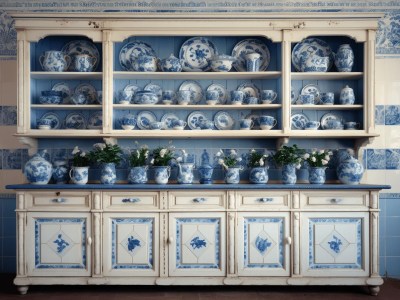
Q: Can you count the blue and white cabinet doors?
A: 5